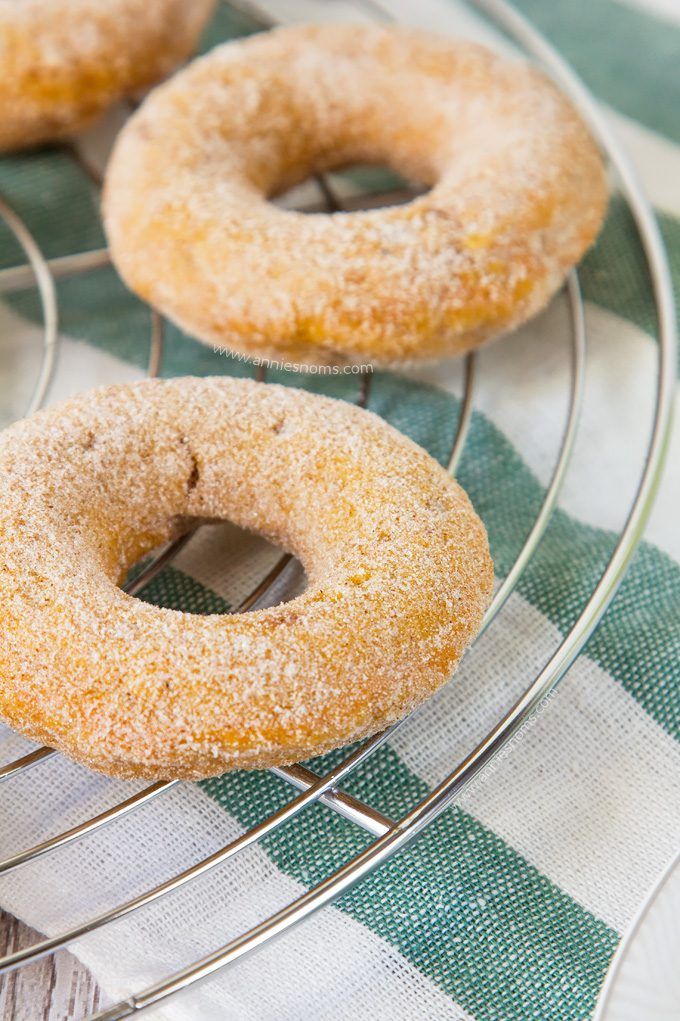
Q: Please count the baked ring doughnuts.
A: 3